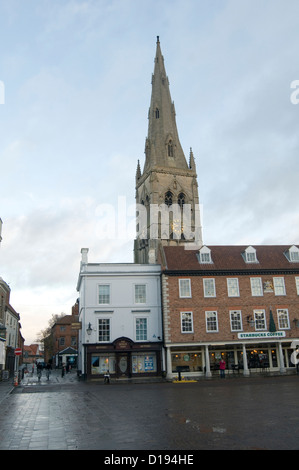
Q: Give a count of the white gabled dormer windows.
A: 3